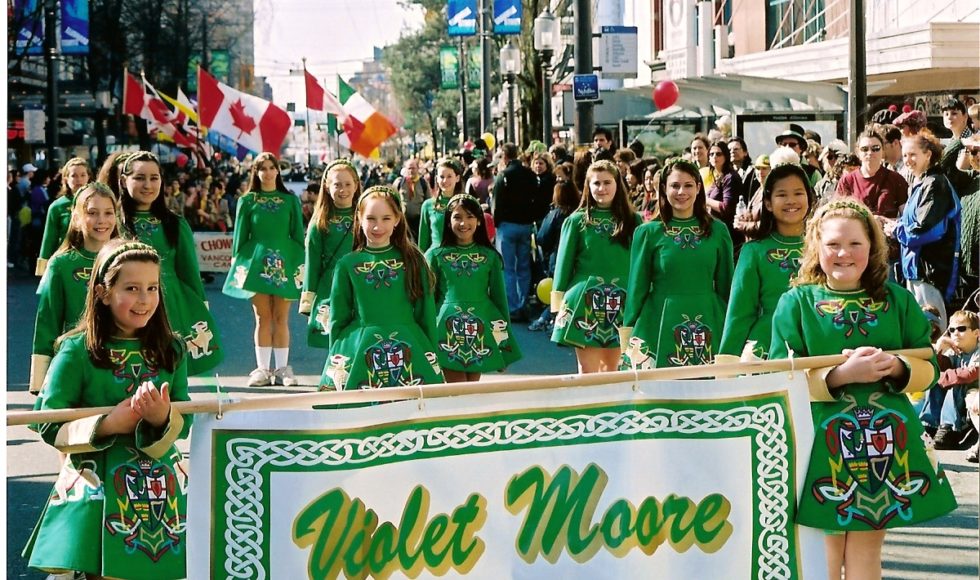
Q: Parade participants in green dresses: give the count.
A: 14